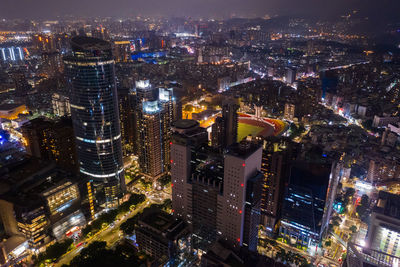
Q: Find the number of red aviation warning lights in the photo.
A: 8